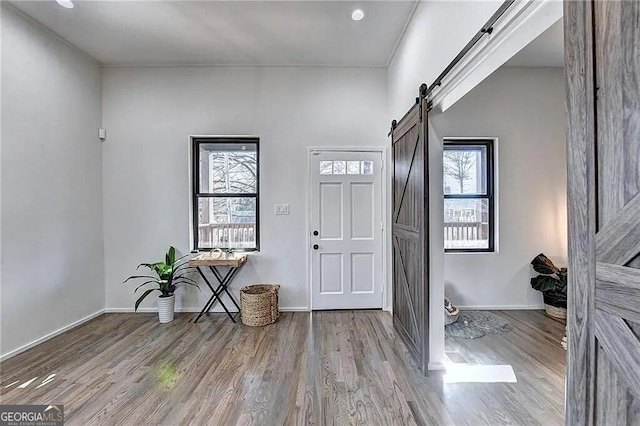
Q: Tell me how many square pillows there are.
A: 0